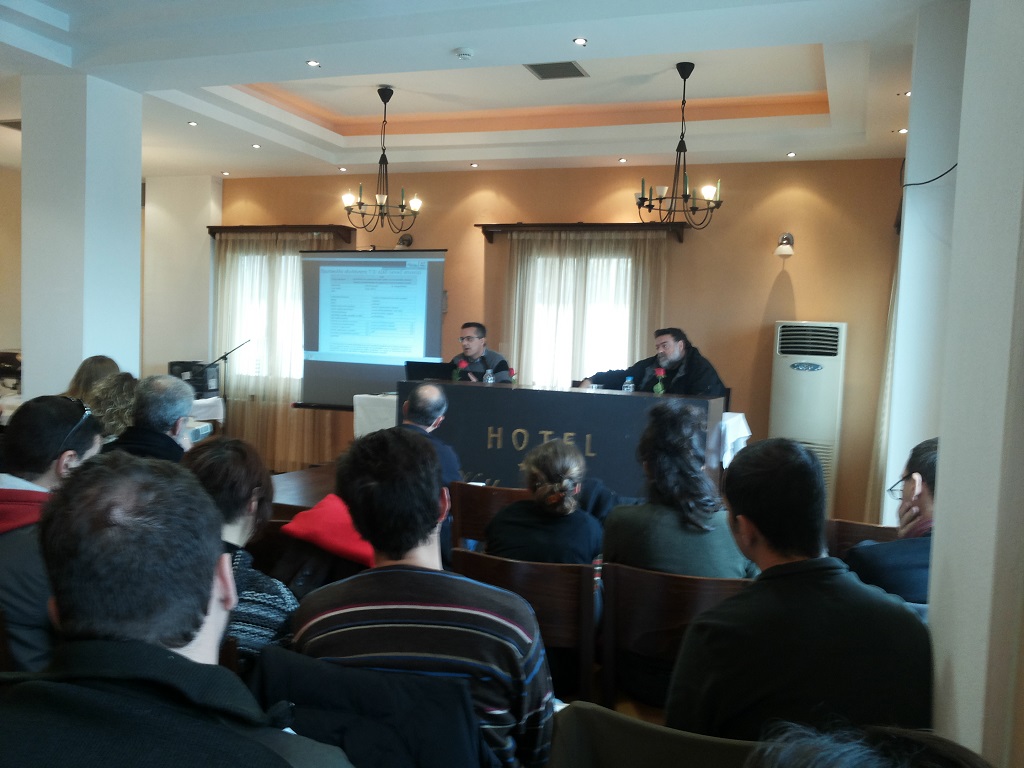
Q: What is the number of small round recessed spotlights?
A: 11